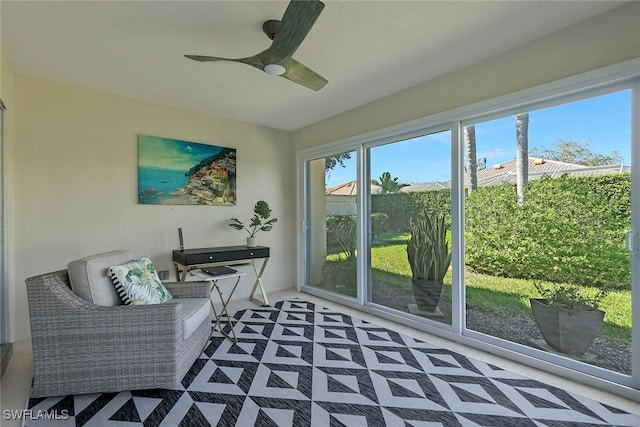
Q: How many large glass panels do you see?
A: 3